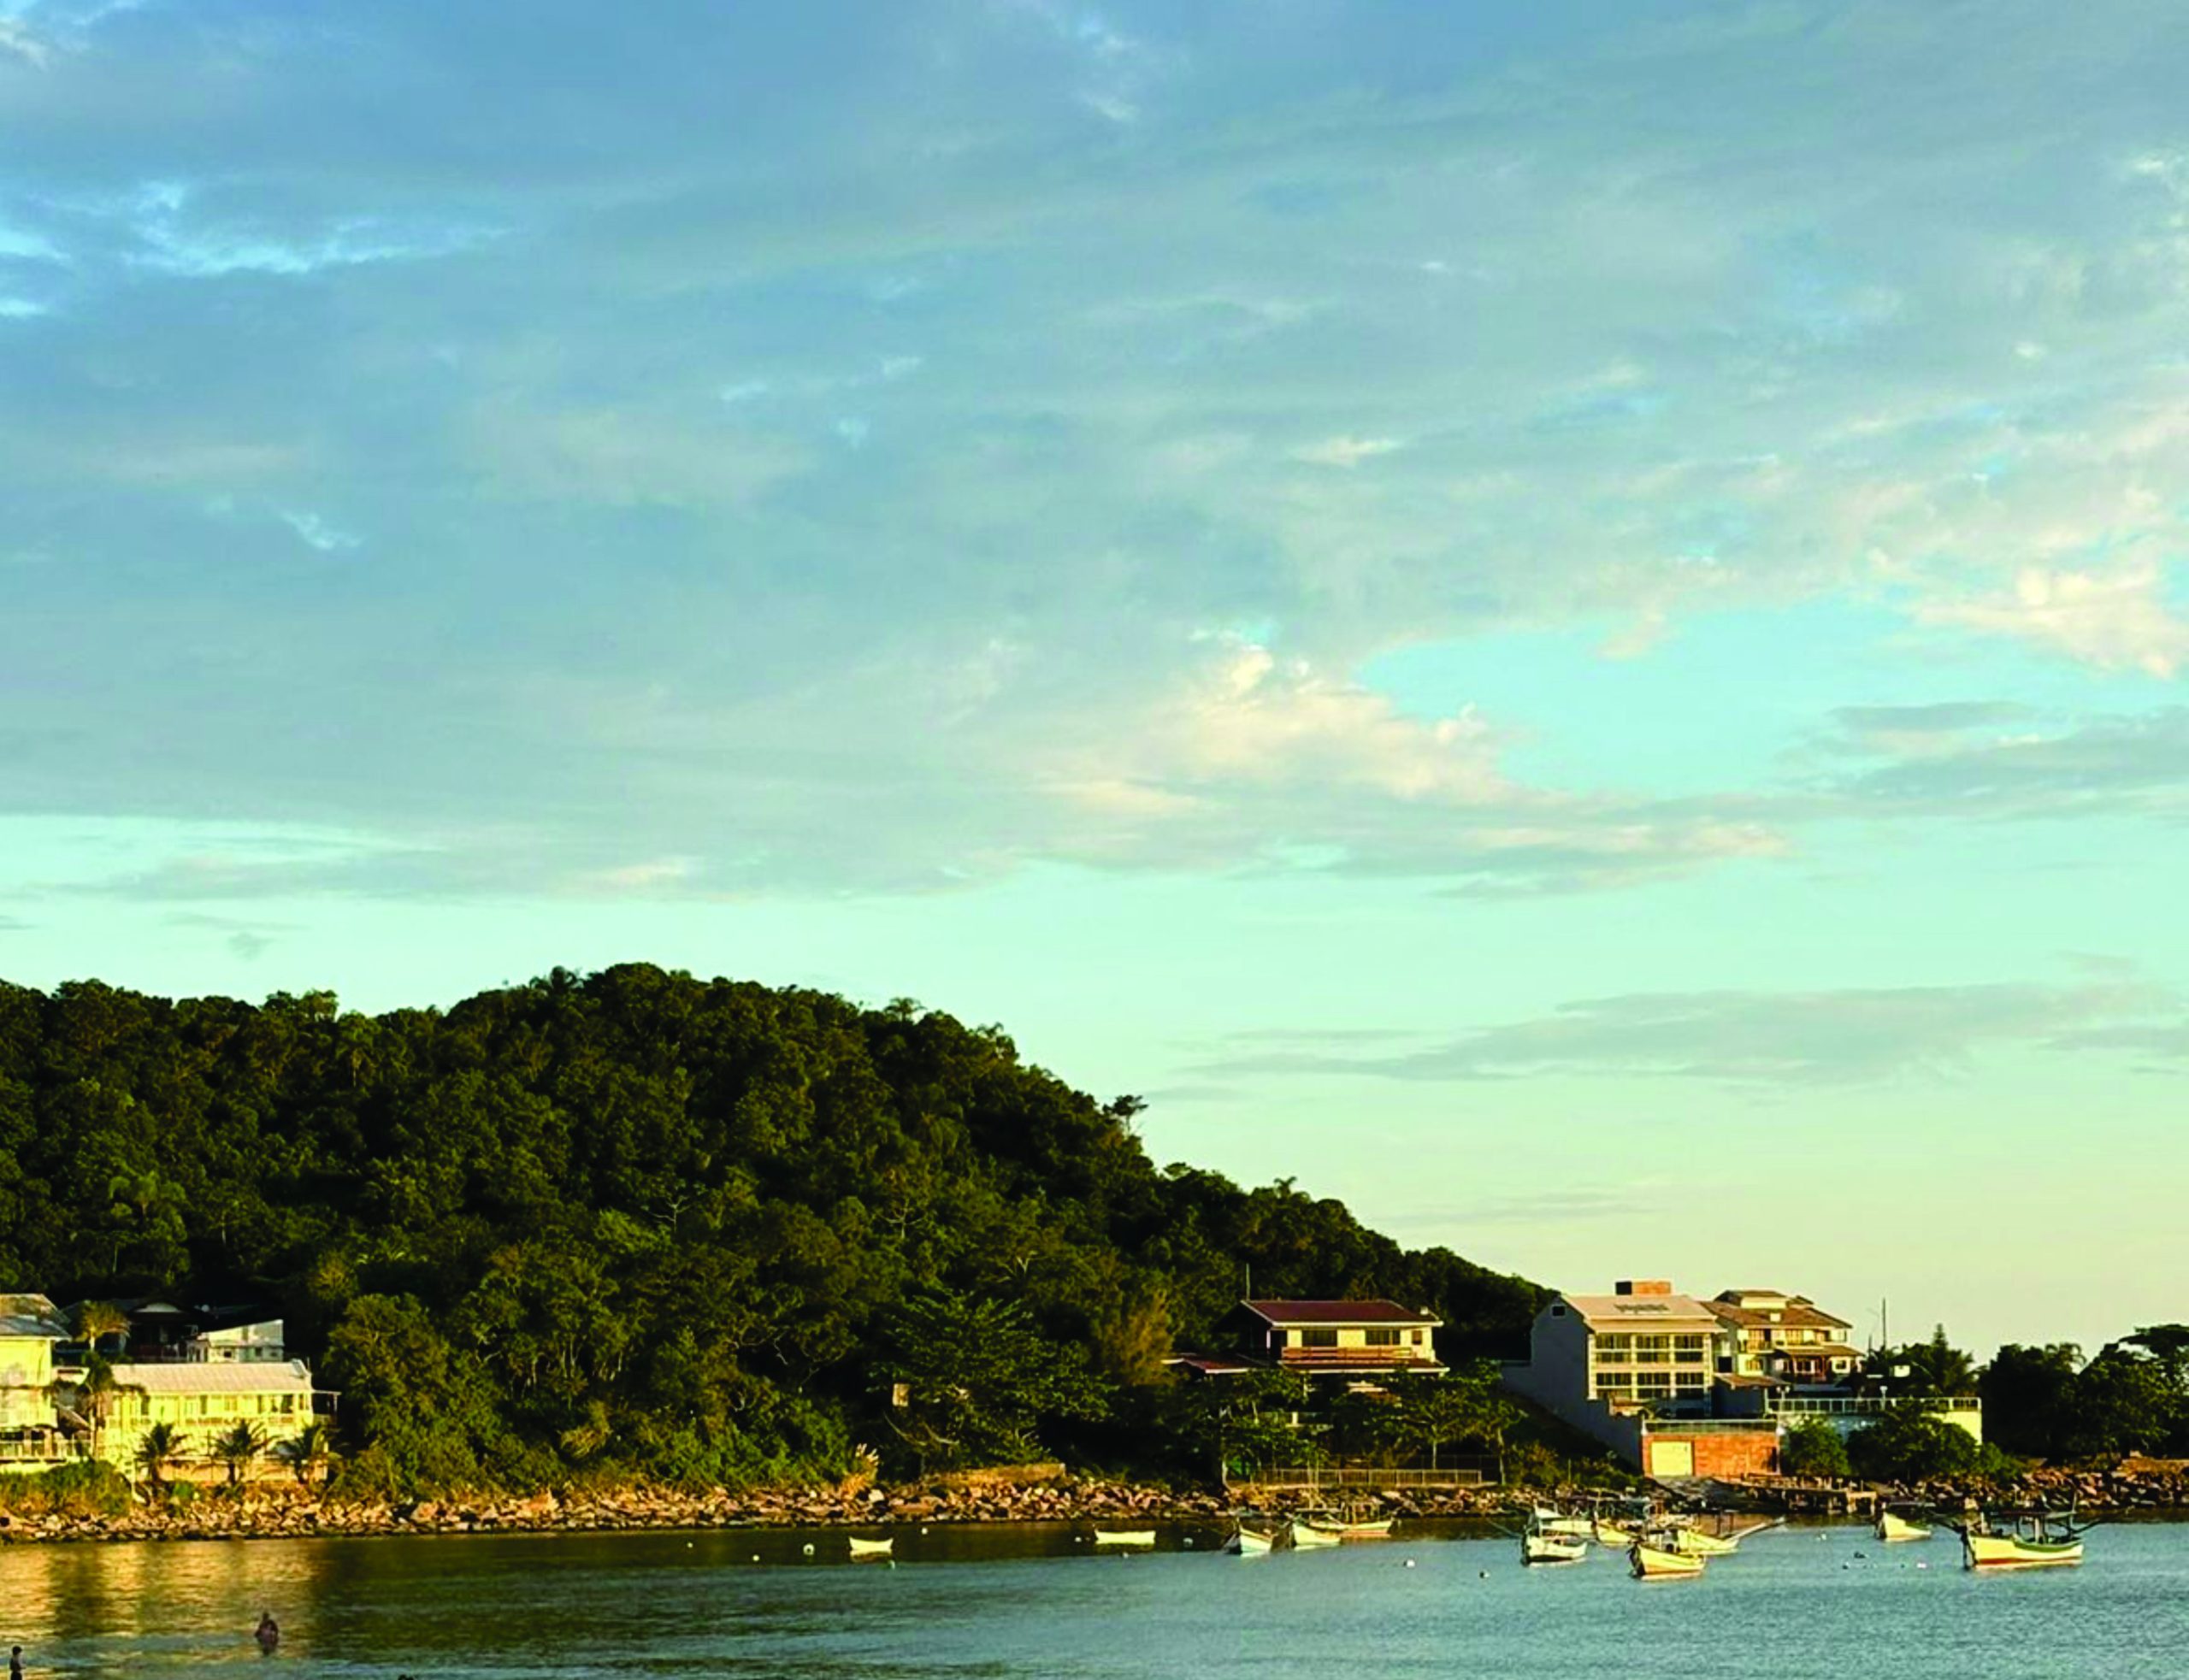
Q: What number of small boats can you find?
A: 12